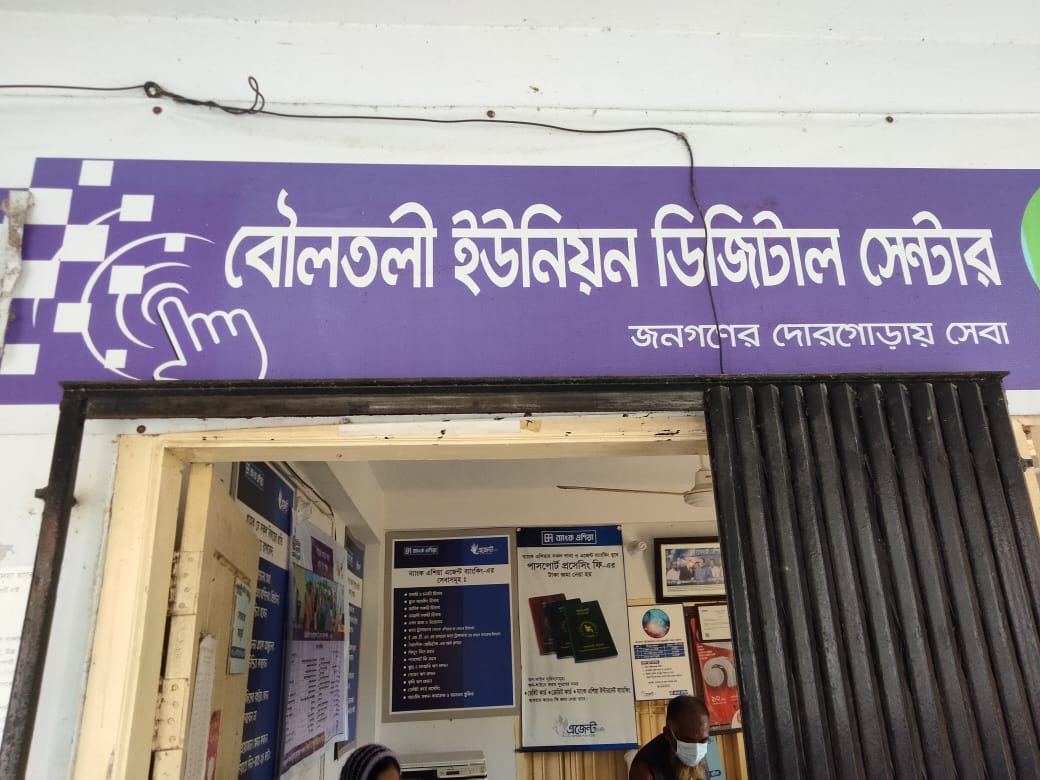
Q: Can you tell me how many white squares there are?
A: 10